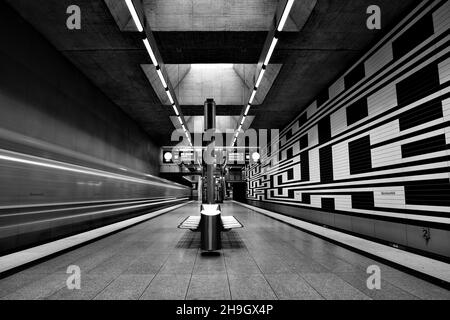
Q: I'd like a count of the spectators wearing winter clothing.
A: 0